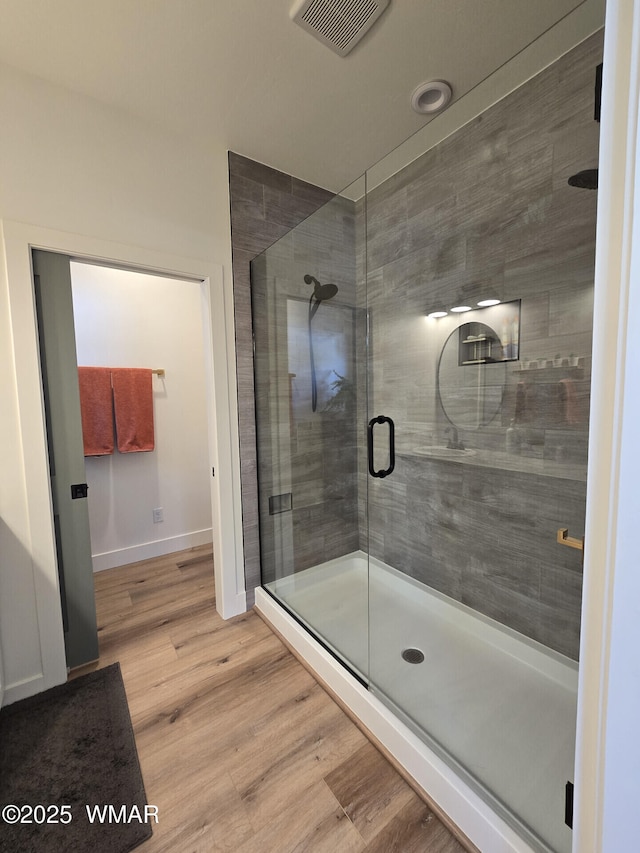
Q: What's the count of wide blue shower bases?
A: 0